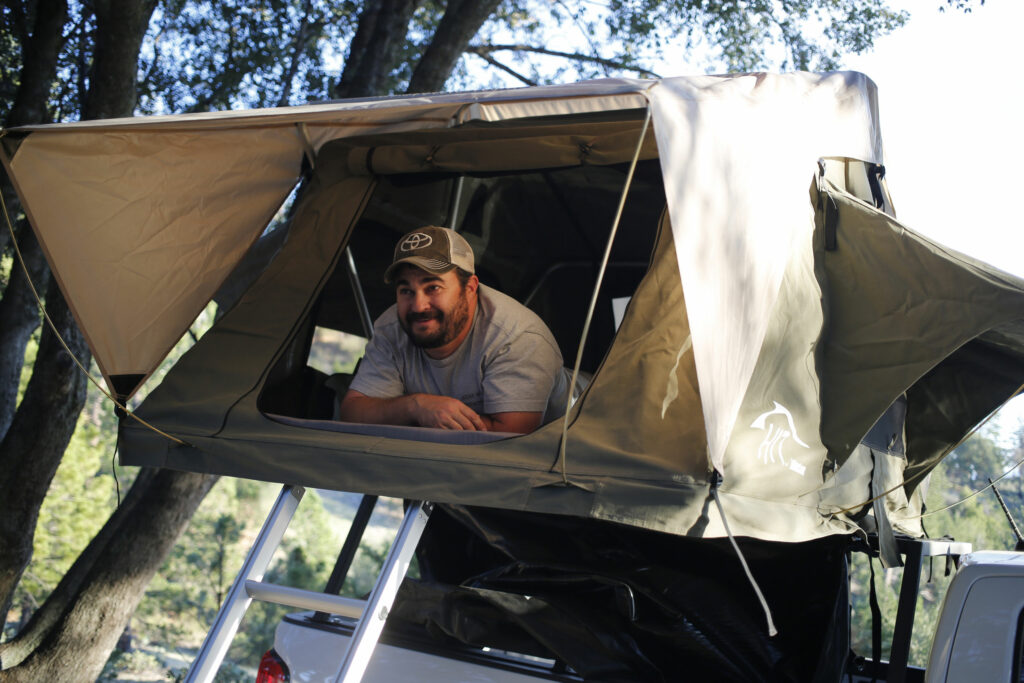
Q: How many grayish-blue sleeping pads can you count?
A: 1